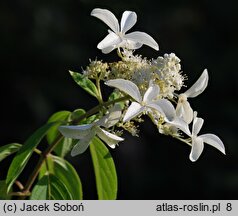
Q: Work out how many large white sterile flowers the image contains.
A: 5